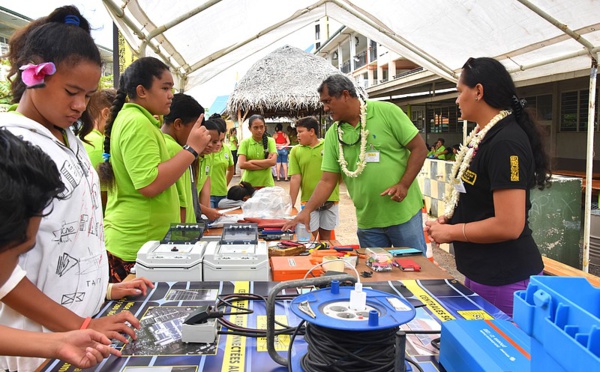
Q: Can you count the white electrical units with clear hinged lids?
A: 2